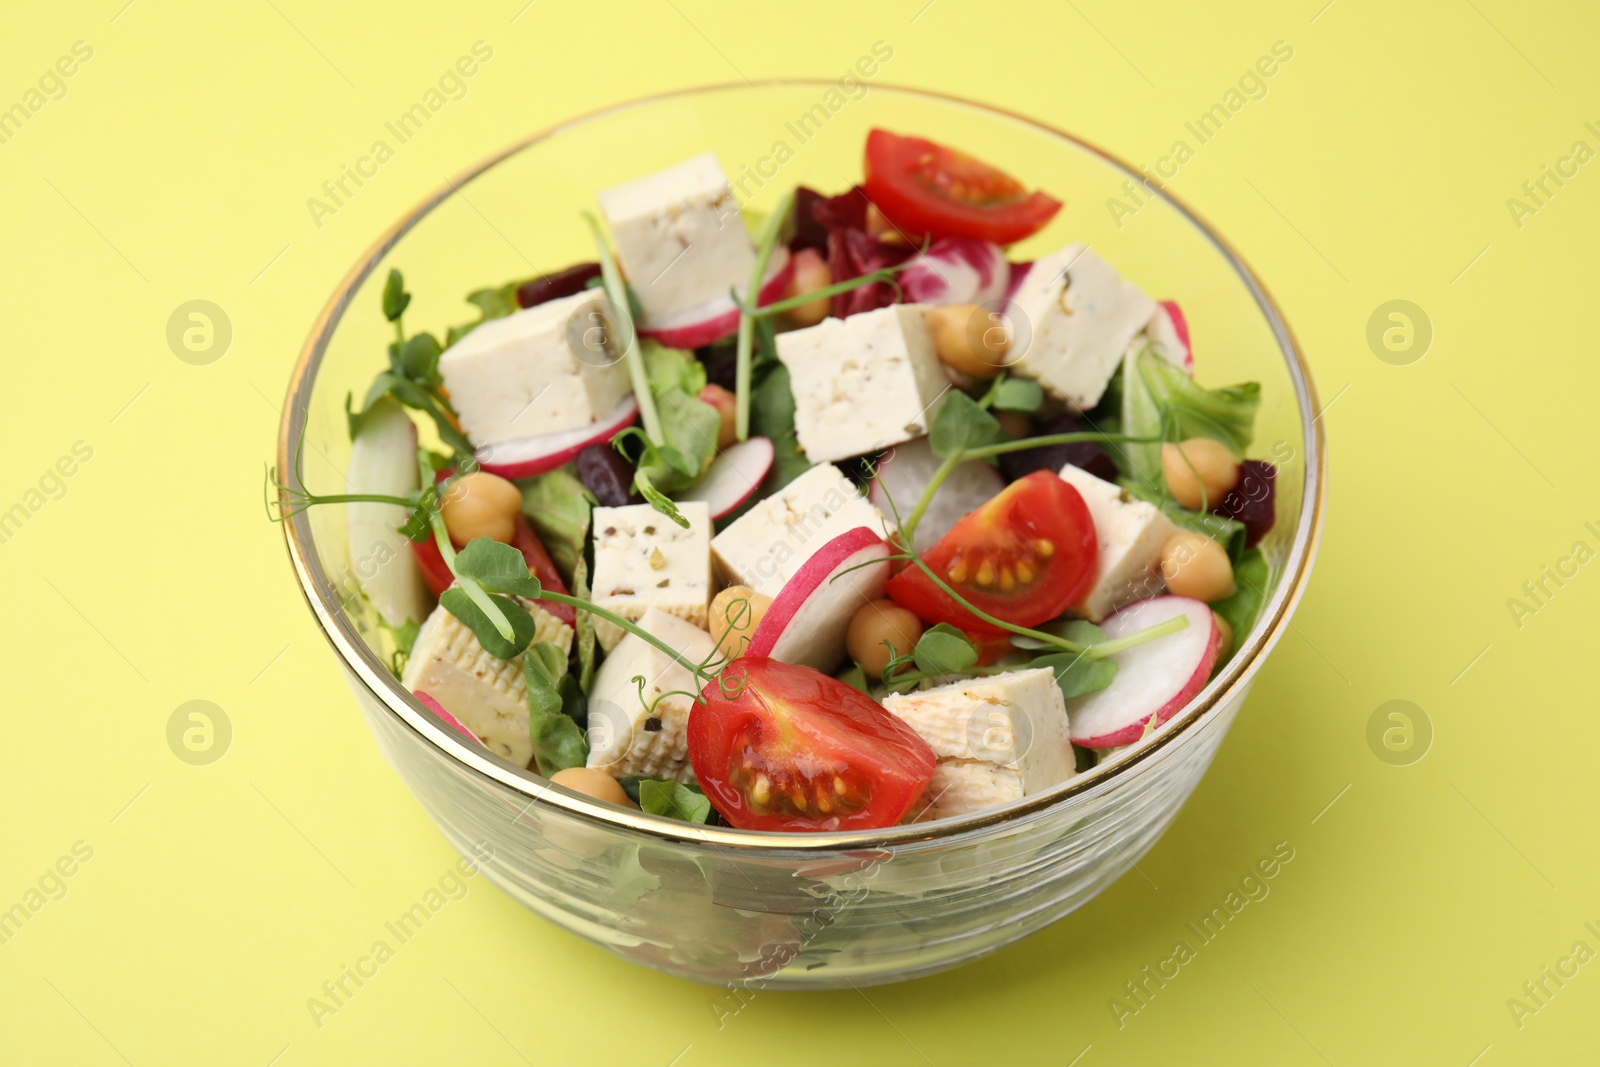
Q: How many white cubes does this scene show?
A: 10